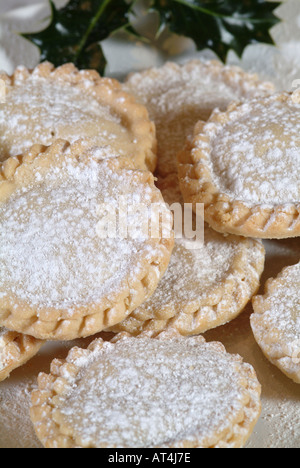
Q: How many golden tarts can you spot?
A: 8